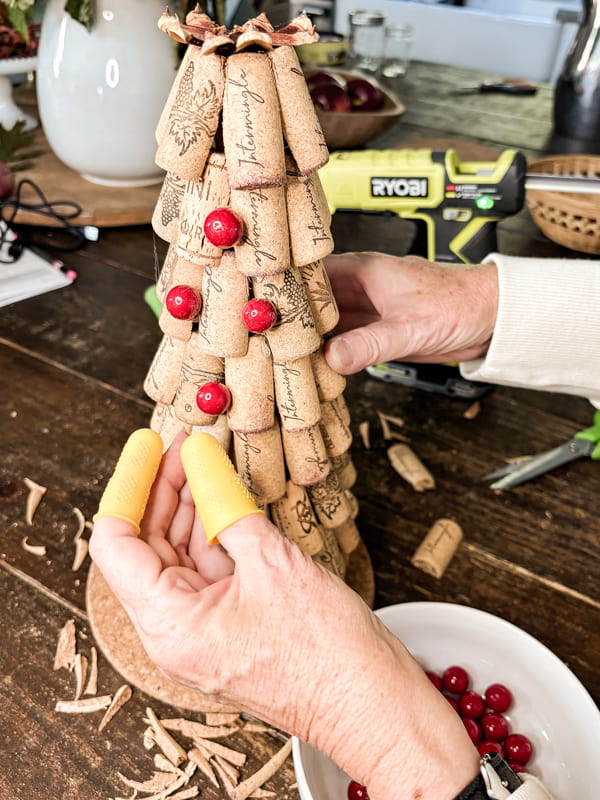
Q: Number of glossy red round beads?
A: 15